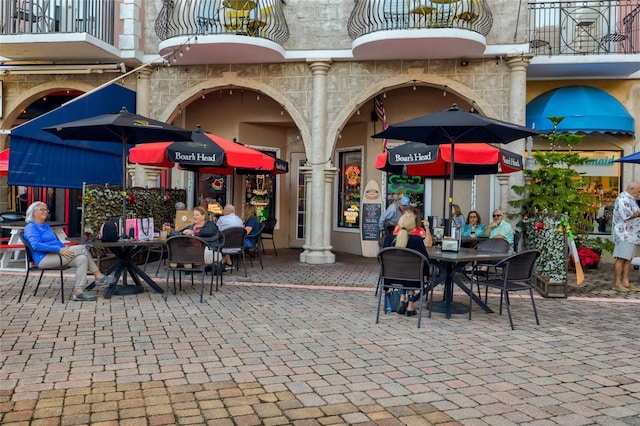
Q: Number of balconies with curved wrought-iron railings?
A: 2